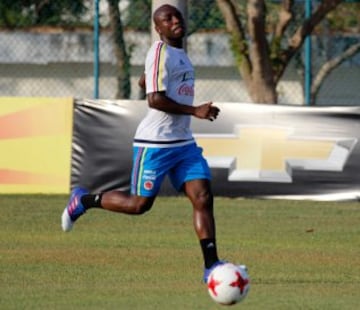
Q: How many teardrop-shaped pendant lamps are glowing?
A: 0